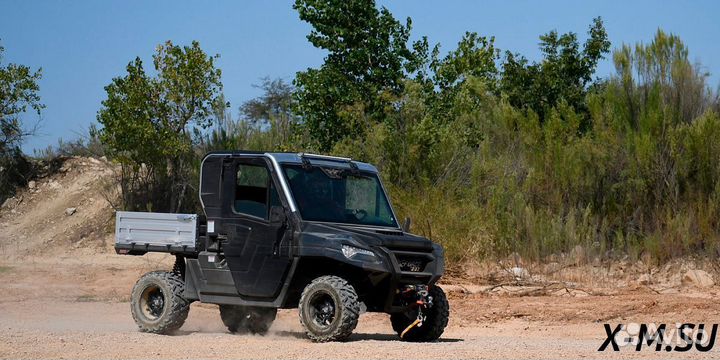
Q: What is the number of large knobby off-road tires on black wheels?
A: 4